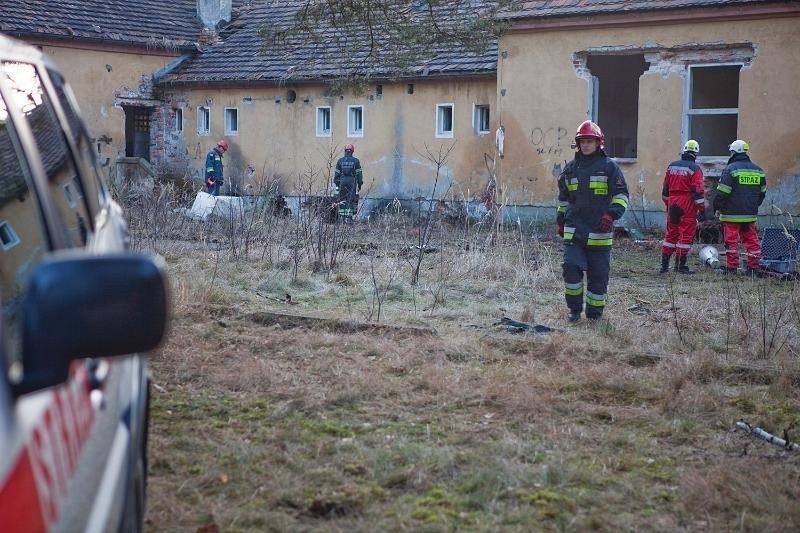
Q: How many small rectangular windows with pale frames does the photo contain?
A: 7